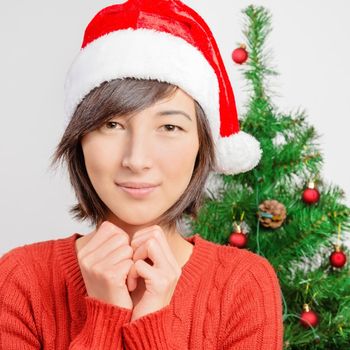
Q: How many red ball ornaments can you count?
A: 5